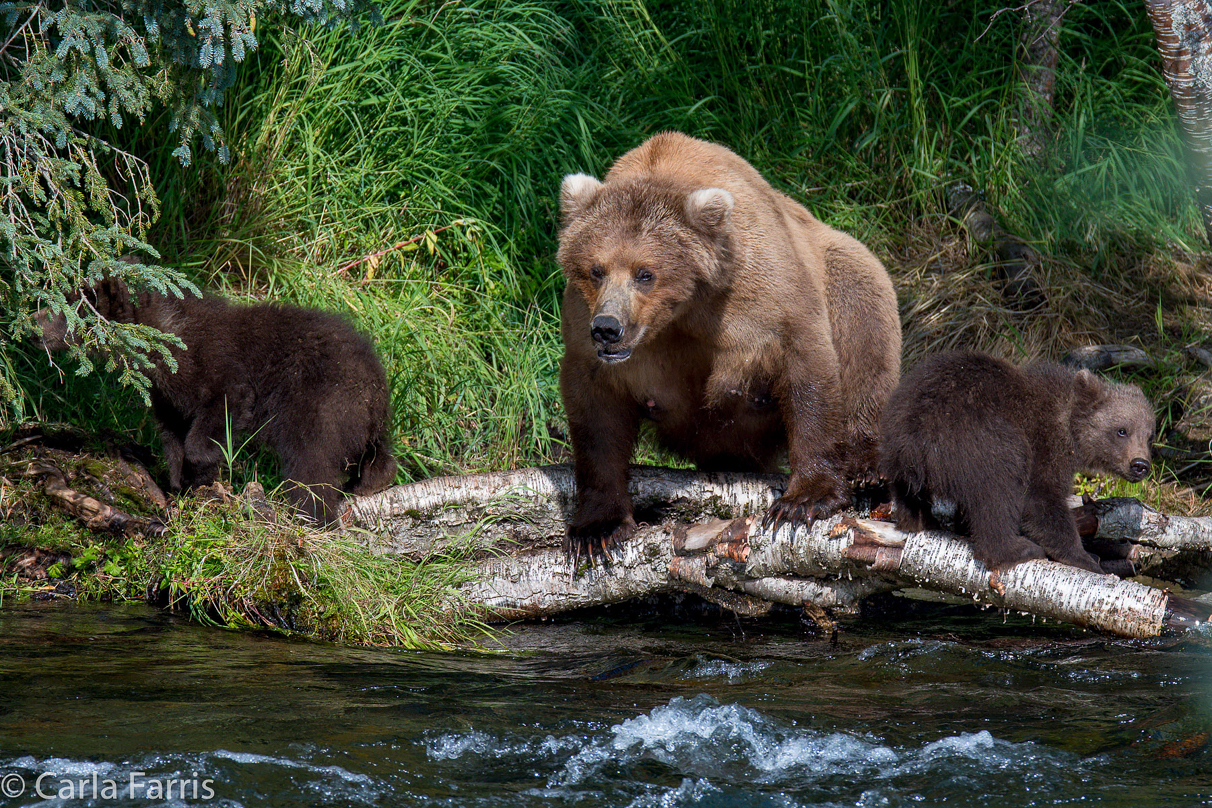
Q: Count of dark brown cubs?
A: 2